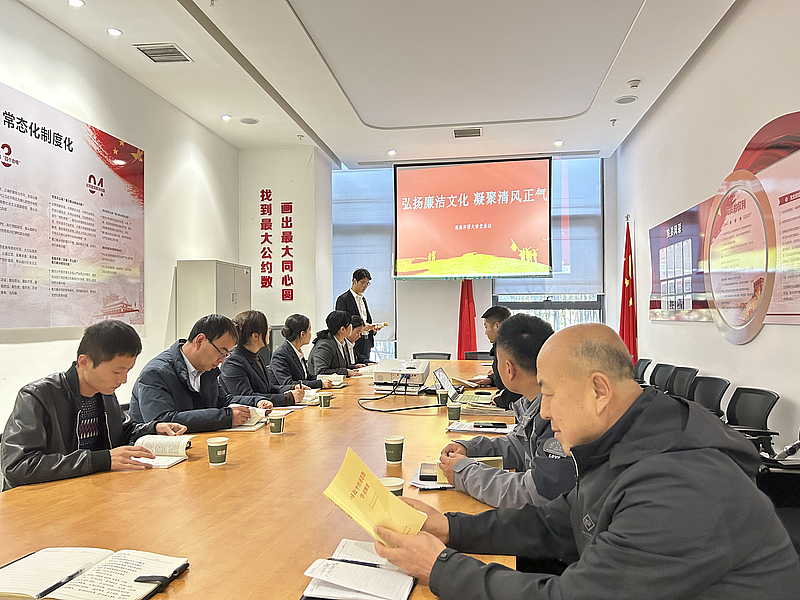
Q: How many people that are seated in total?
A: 9